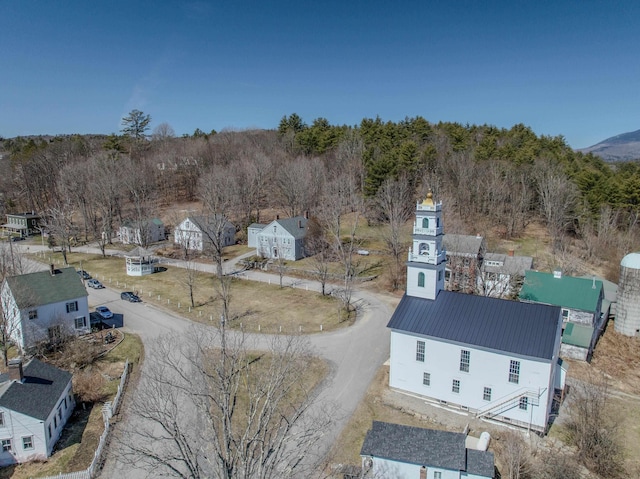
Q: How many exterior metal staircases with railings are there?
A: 1